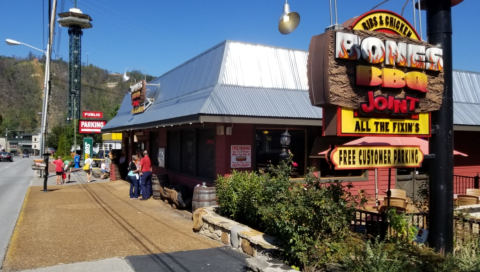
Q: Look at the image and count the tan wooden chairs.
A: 4